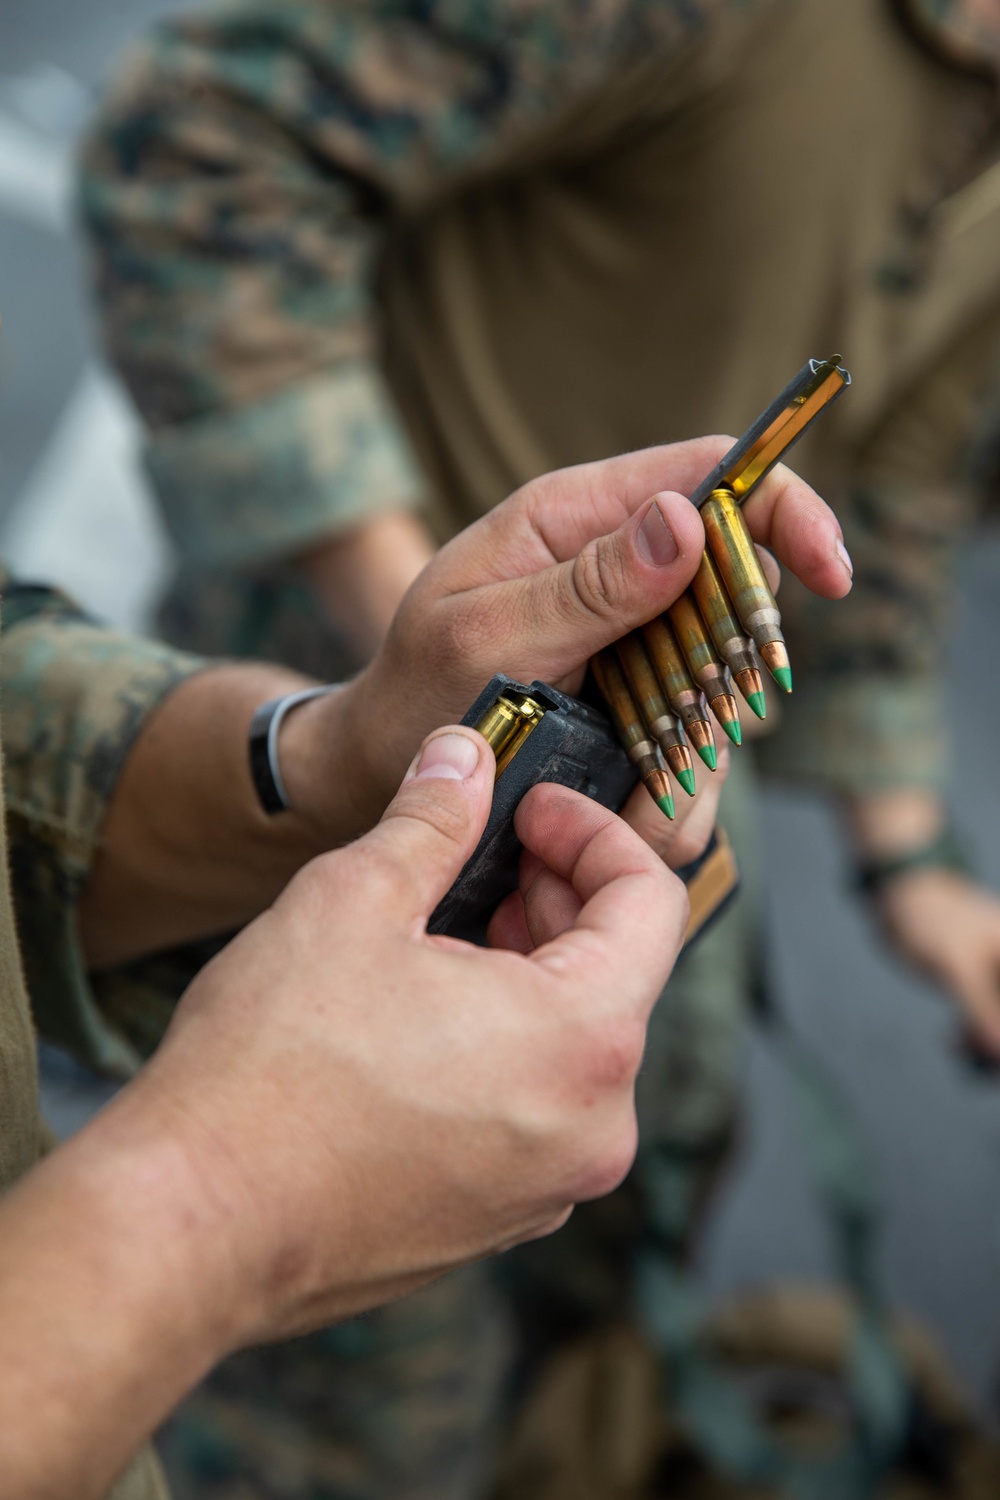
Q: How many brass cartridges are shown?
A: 8